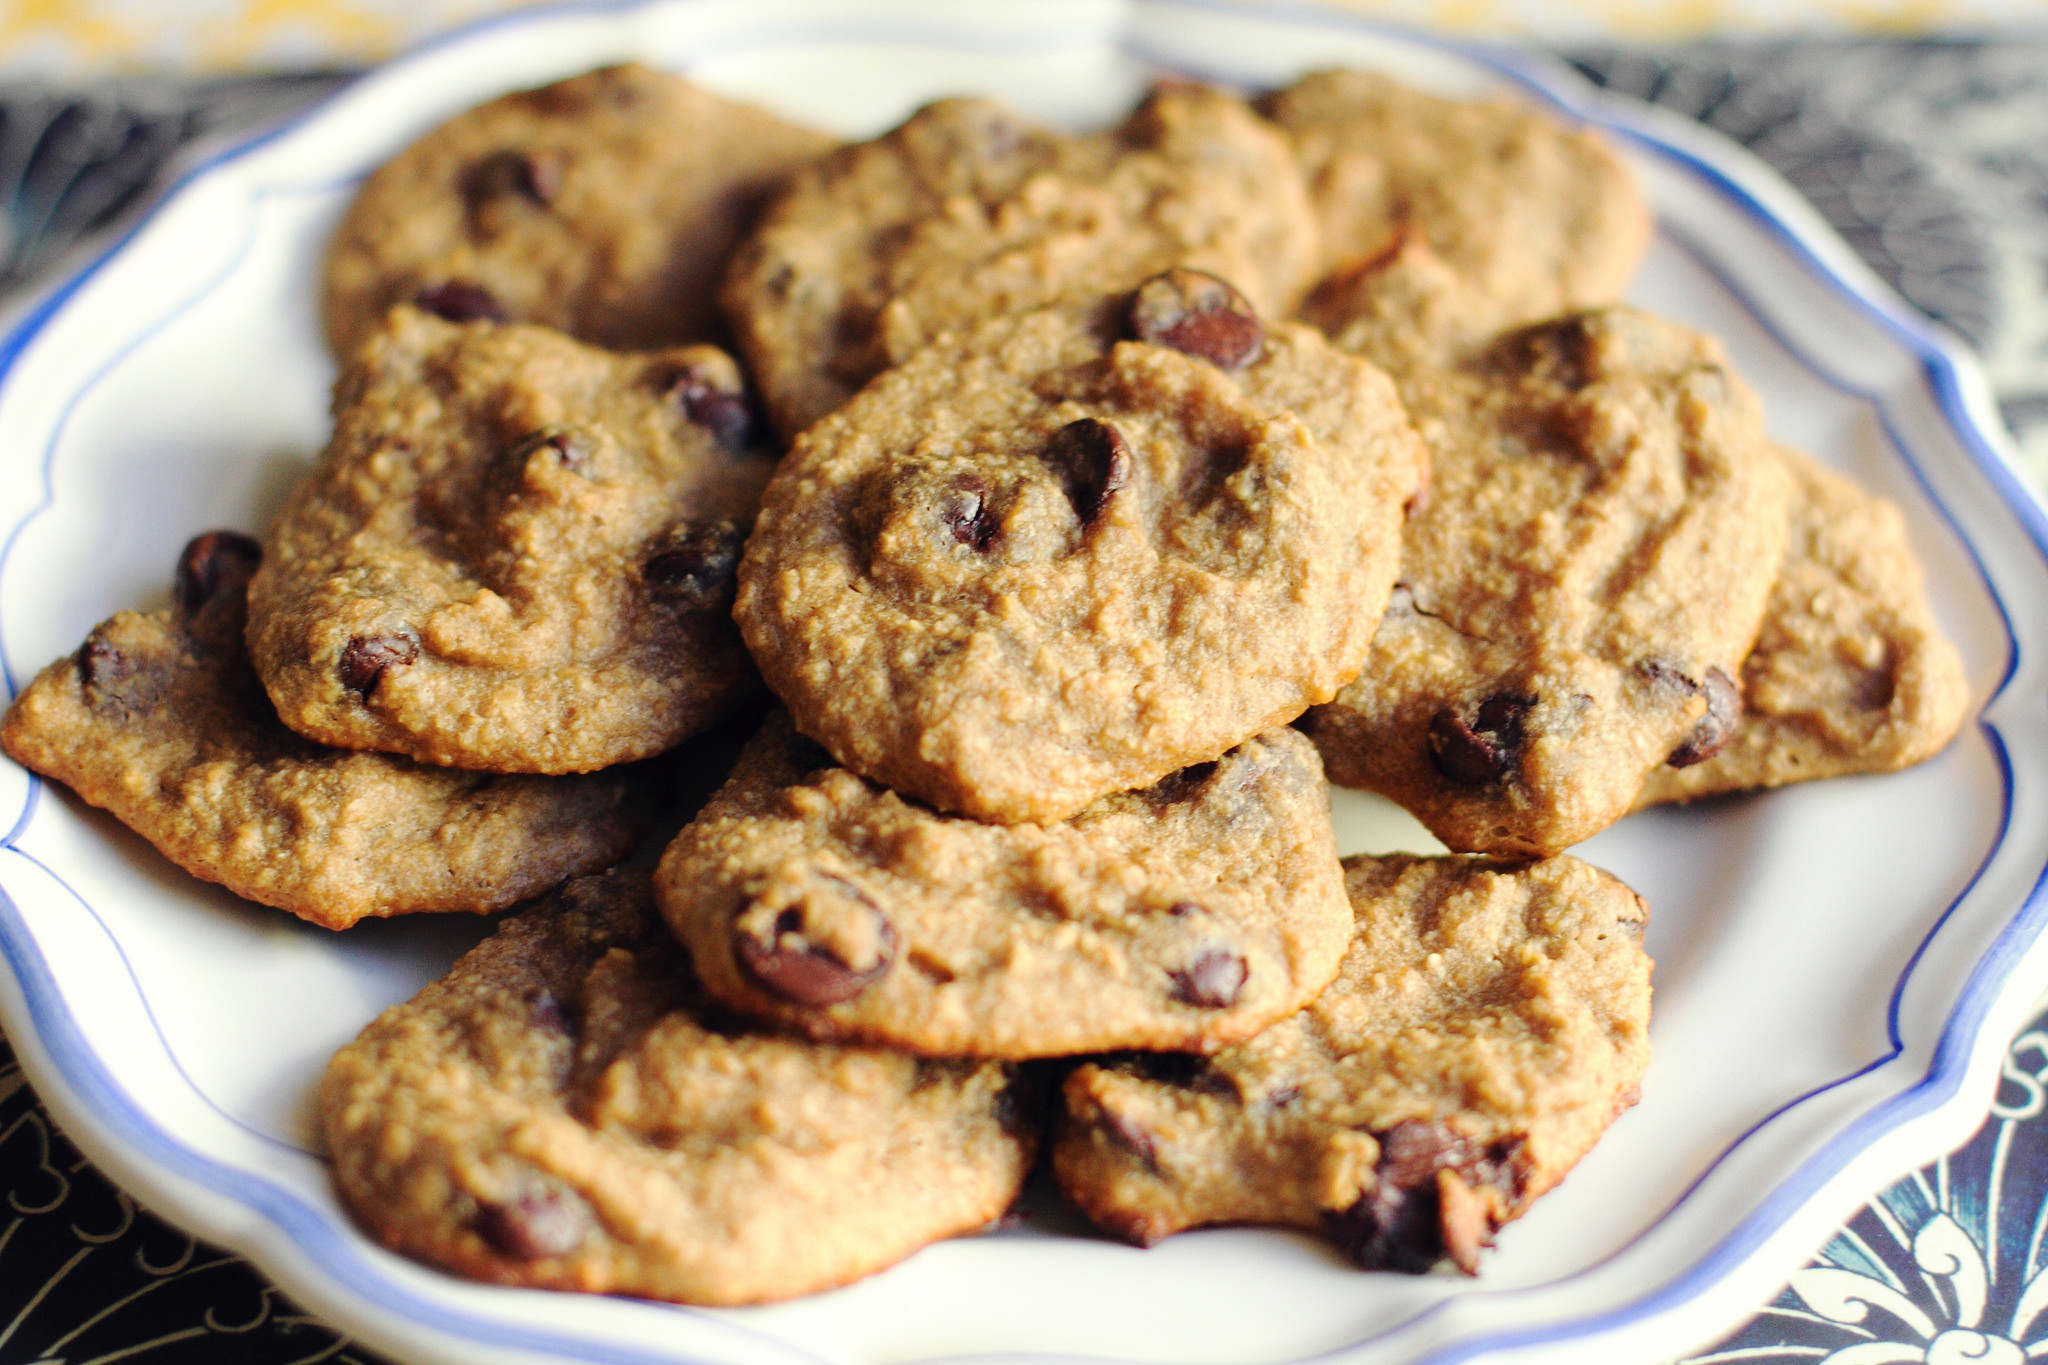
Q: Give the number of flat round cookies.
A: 11